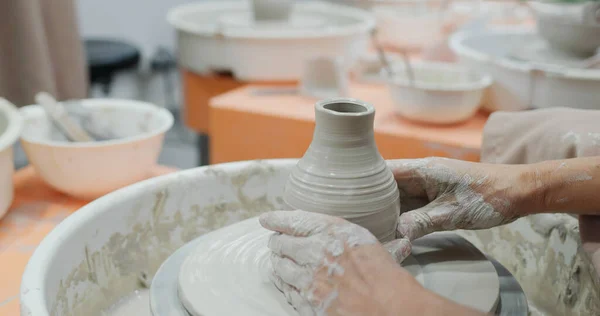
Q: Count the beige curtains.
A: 1